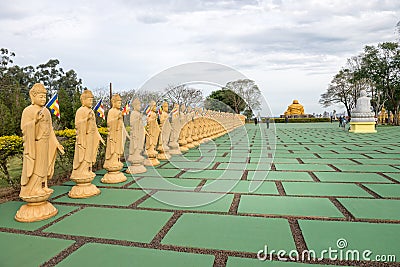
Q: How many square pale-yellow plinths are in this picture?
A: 1